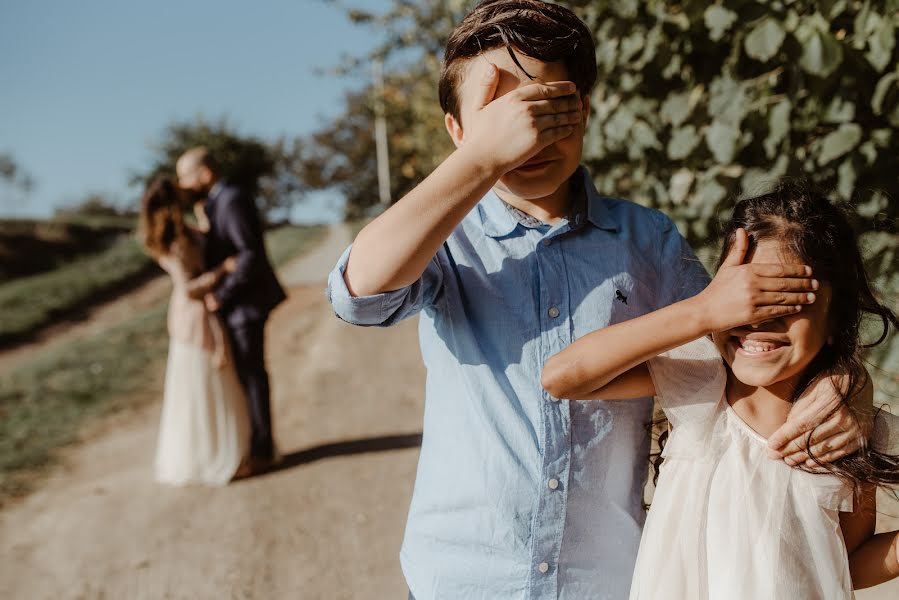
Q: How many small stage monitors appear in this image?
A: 0